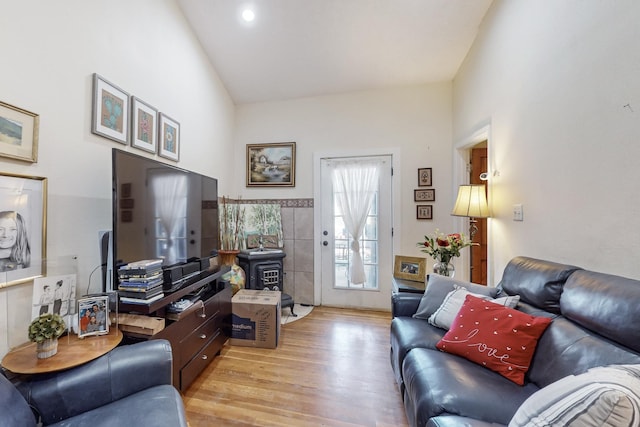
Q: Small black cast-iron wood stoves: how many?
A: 1